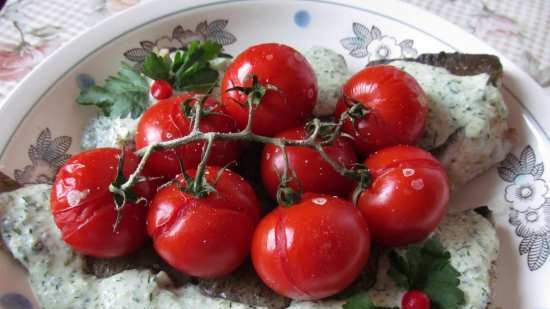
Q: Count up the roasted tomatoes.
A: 8